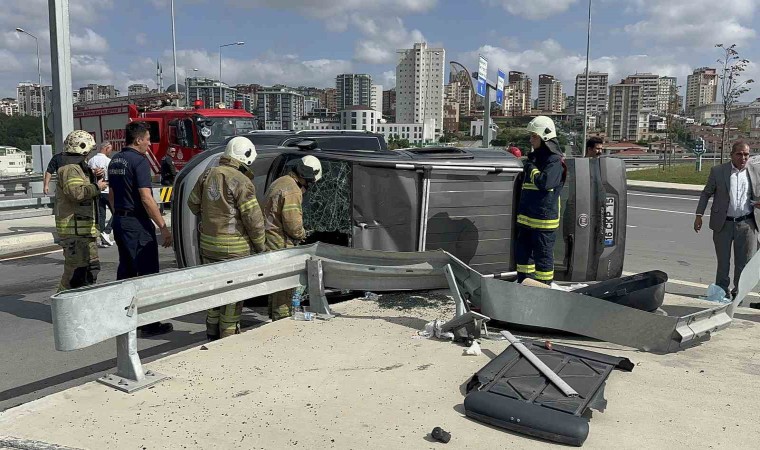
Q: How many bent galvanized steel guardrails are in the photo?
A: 1